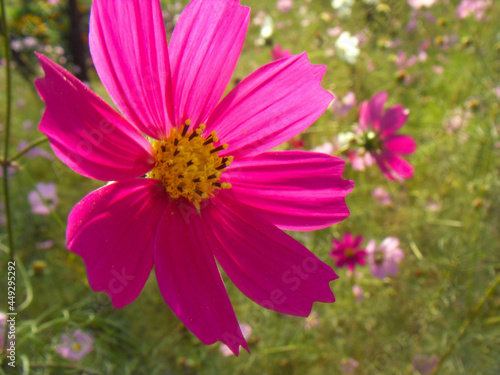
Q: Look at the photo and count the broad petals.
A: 8